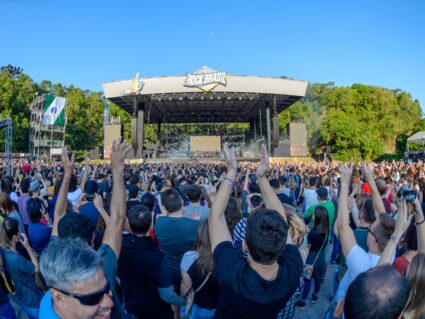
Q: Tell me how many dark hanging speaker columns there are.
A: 2